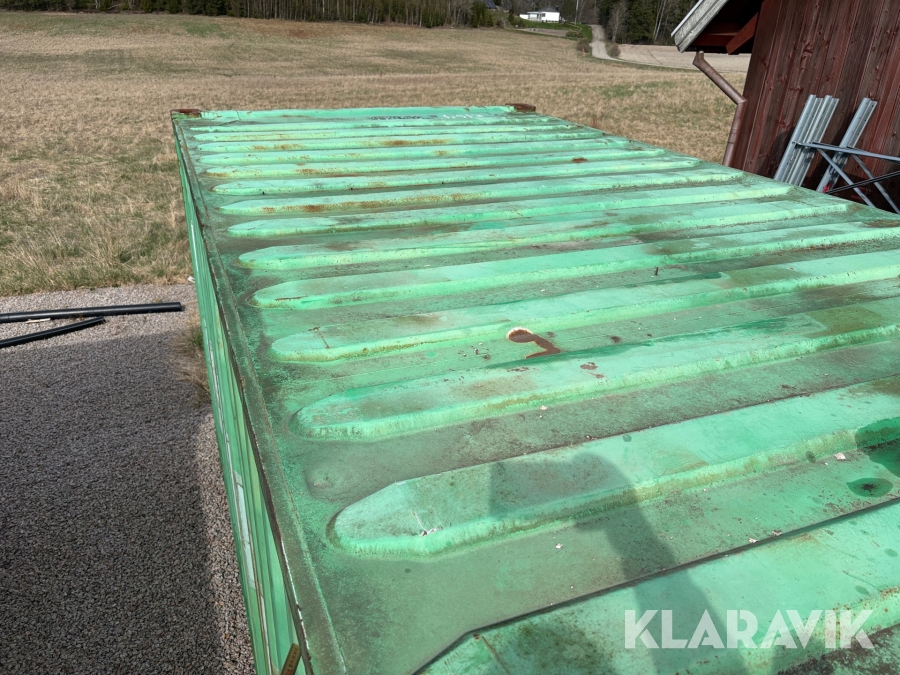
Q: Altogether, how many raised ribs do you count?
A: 14